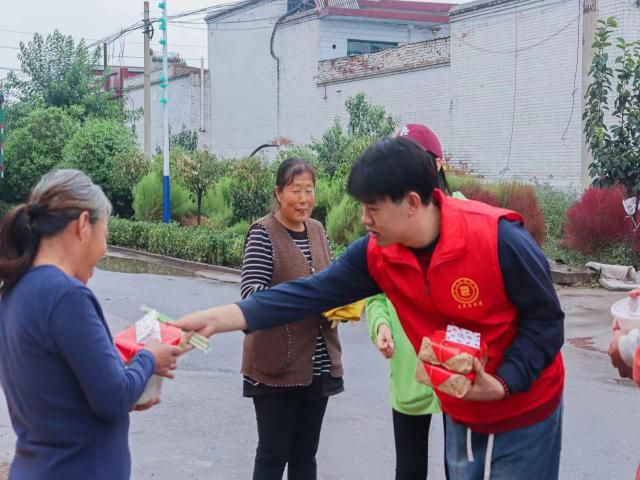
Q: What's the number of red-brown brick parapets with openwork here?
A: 1